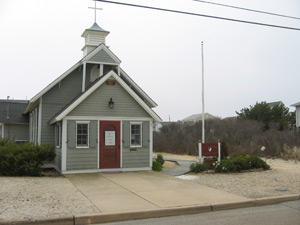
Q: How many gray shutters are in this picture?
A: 4